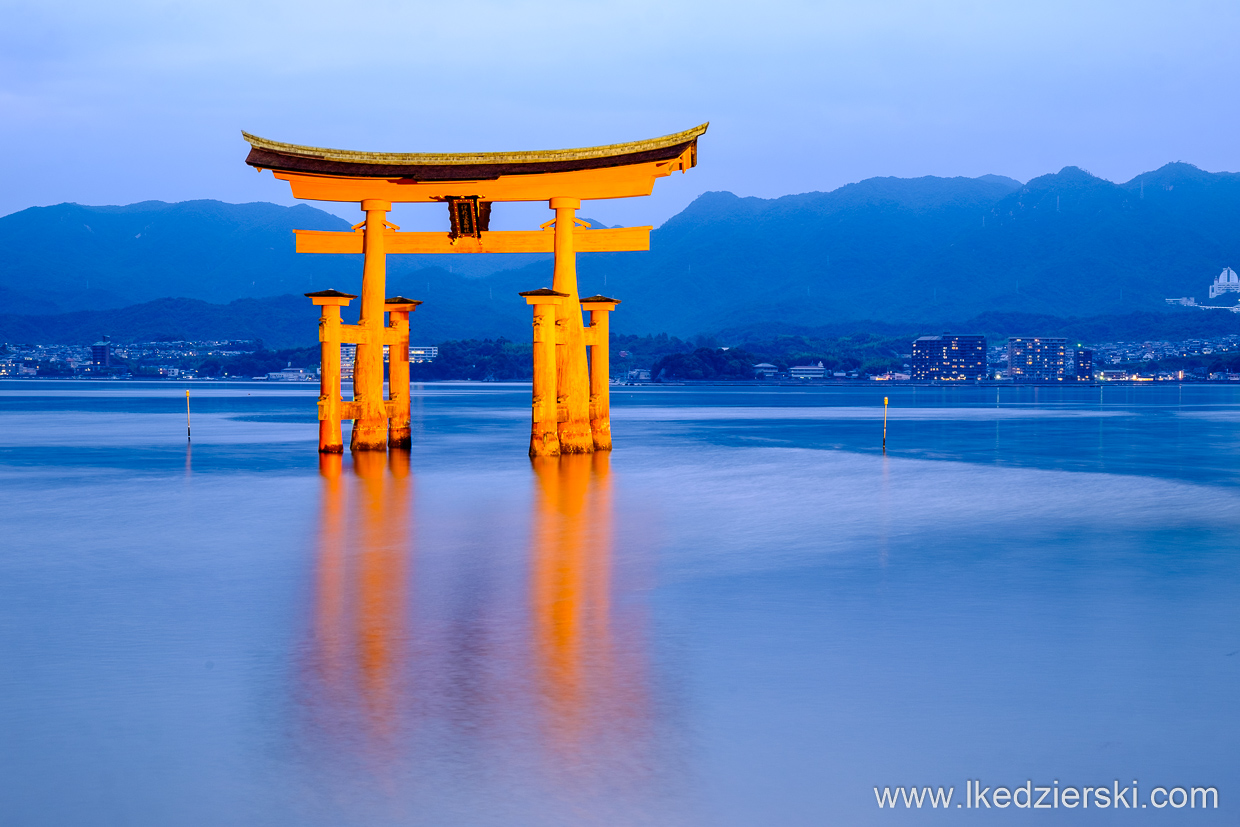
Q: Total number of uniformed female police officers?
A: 0